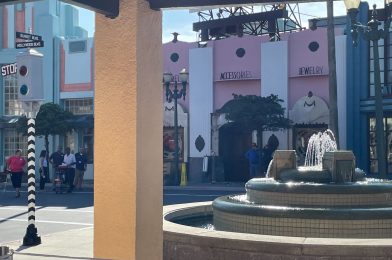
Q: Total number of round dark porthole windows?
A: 3